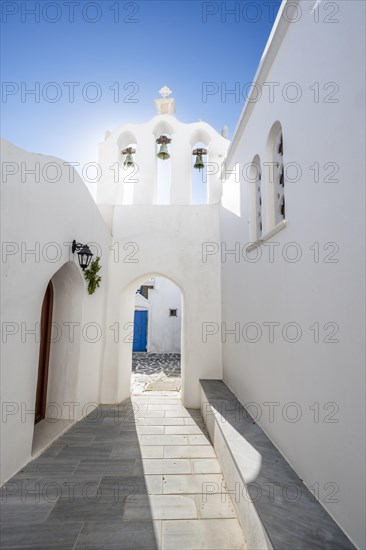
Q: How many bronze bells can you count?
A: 3